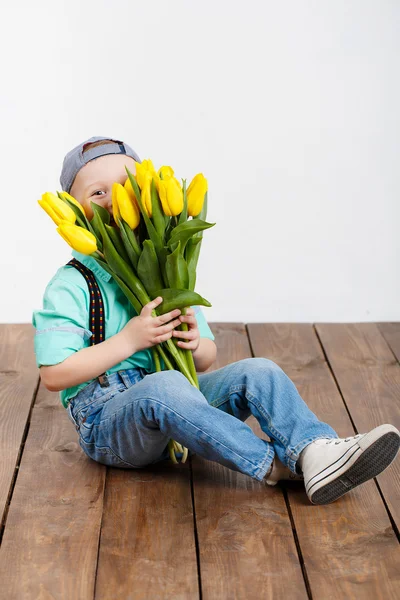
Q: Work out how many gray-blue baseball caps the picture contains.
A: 1